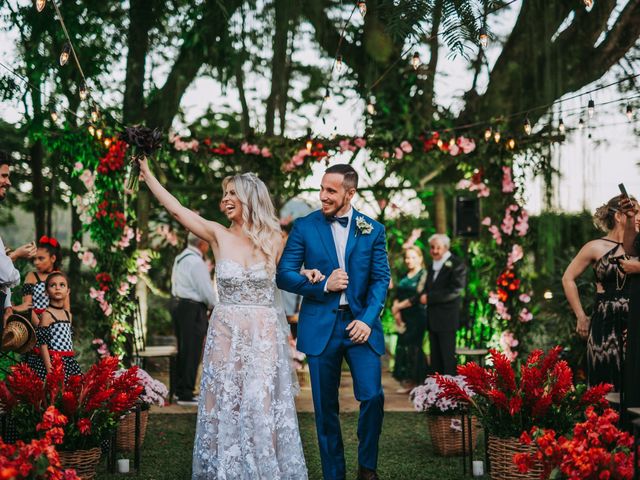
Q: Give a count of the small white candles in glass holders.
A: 2